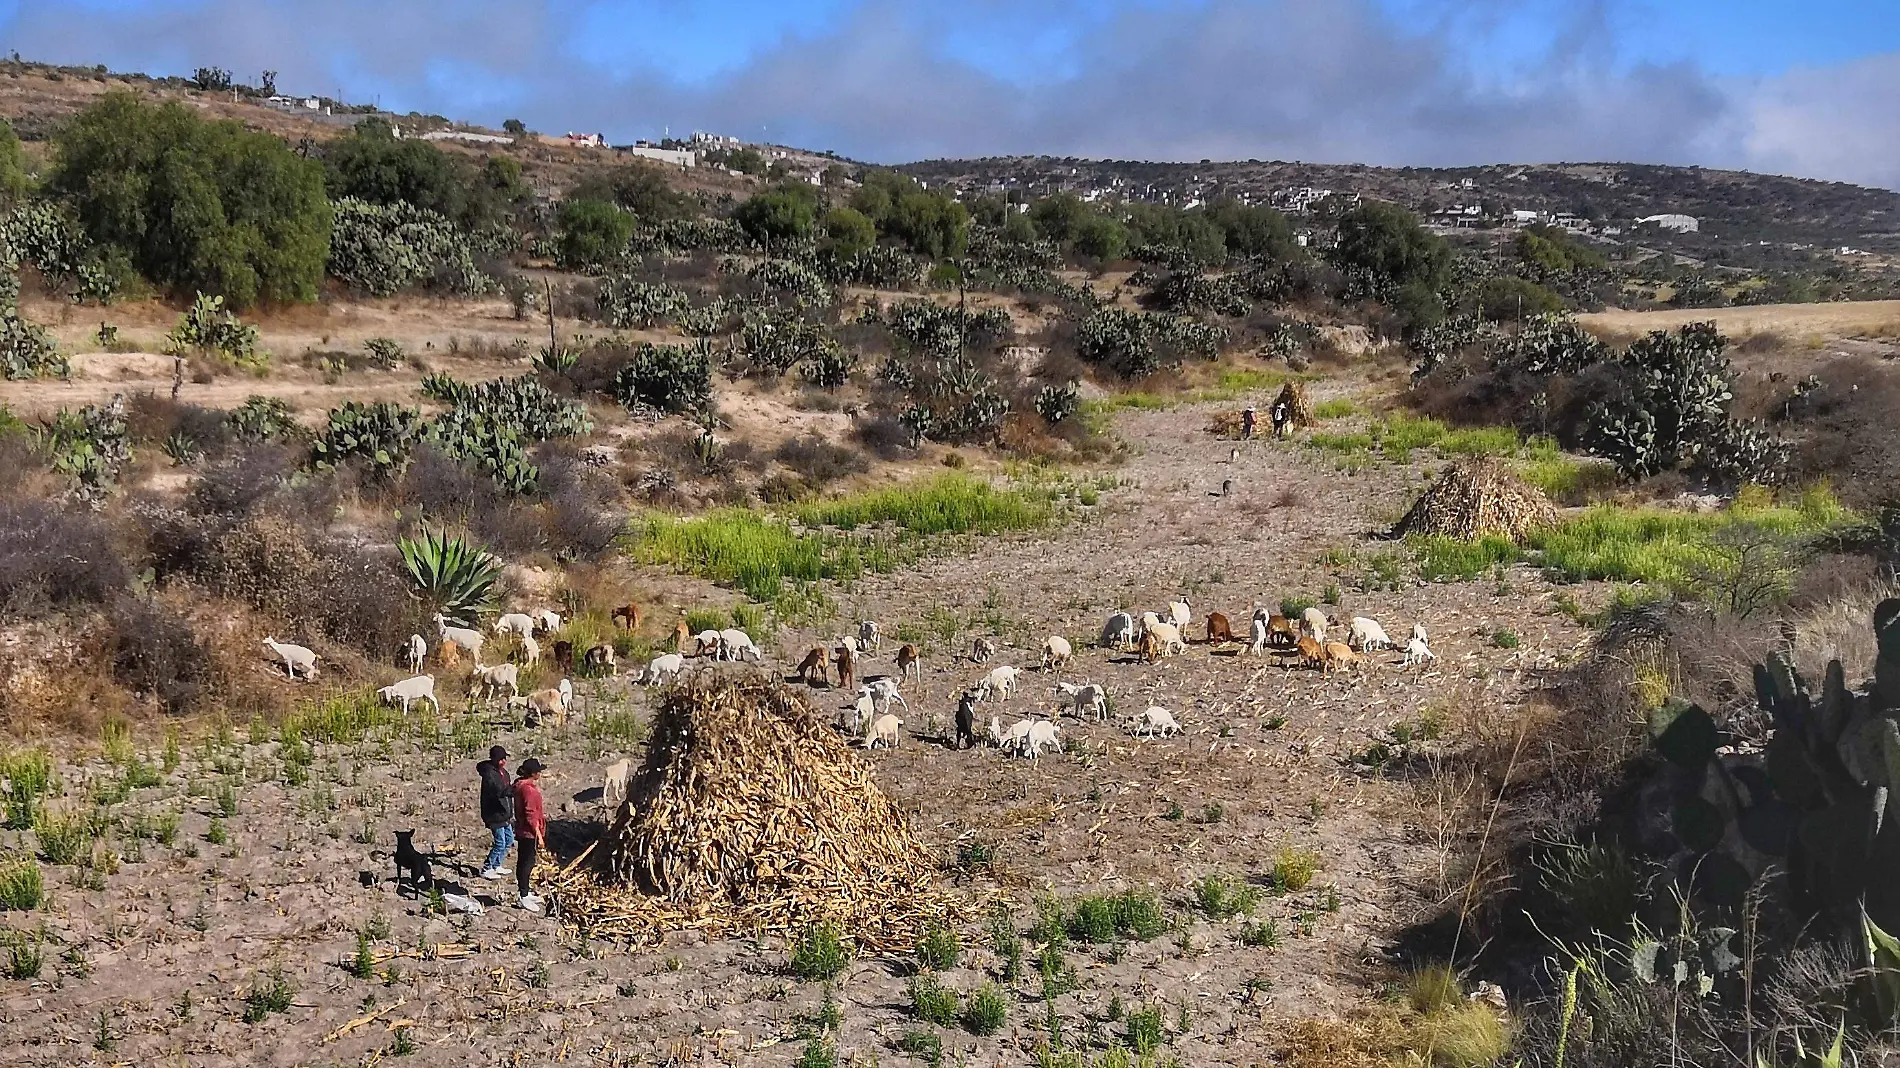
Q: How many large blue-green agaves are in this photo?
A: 1